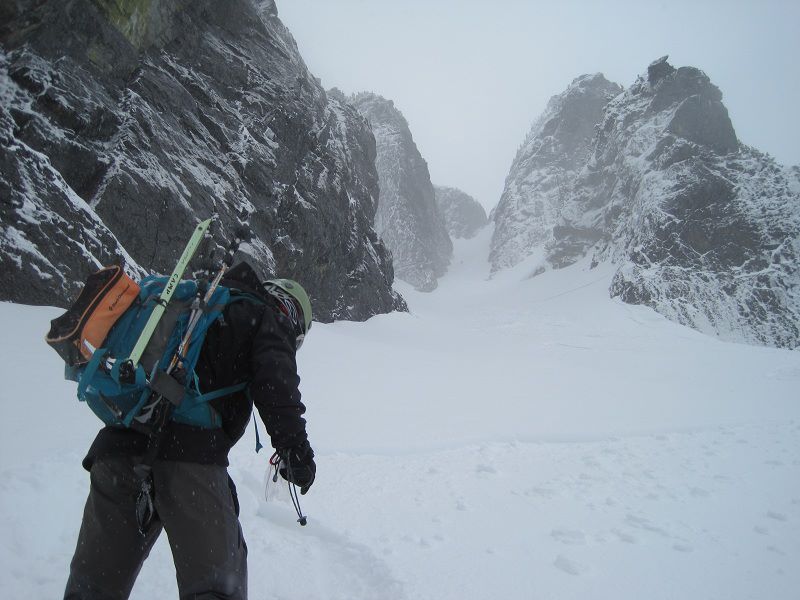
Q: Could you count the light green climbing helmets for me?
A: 1